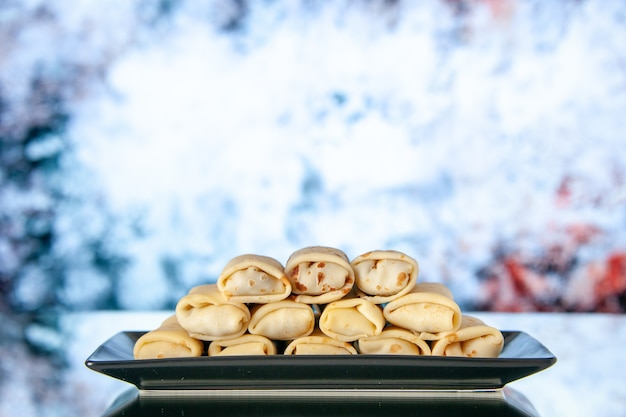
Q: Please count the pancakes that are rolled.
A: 12